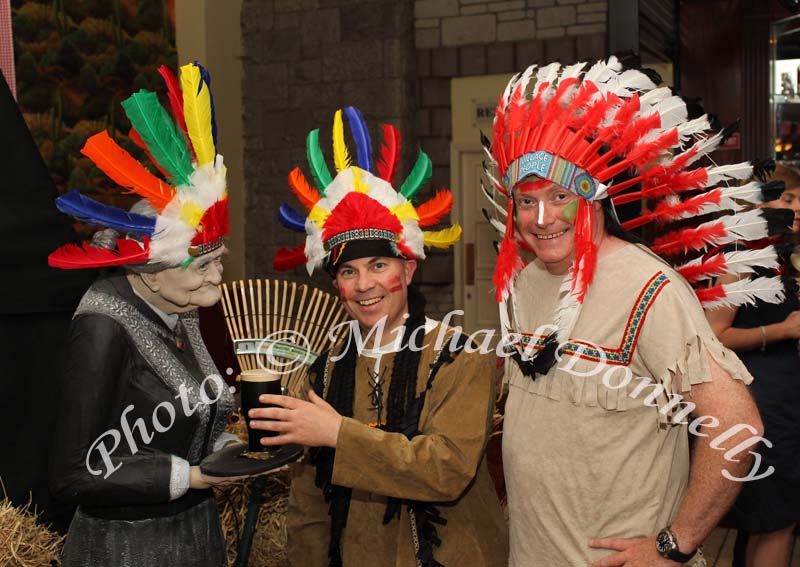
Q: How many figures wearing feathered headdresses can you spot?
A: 3